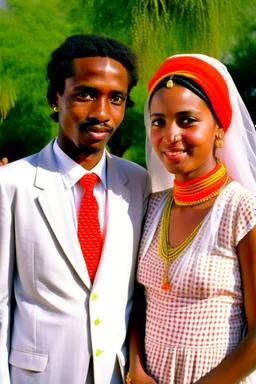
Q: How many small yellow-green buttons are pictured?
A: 3